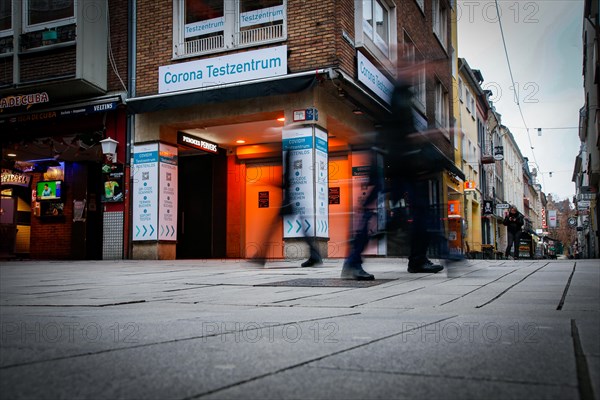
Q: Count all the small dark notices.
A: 2